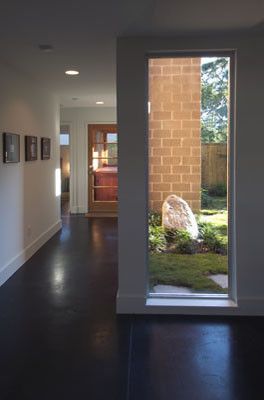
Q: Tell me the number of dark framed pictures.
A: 3